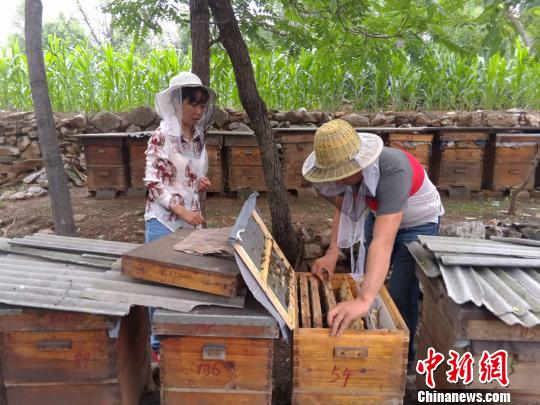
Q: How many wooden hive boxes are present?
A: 12